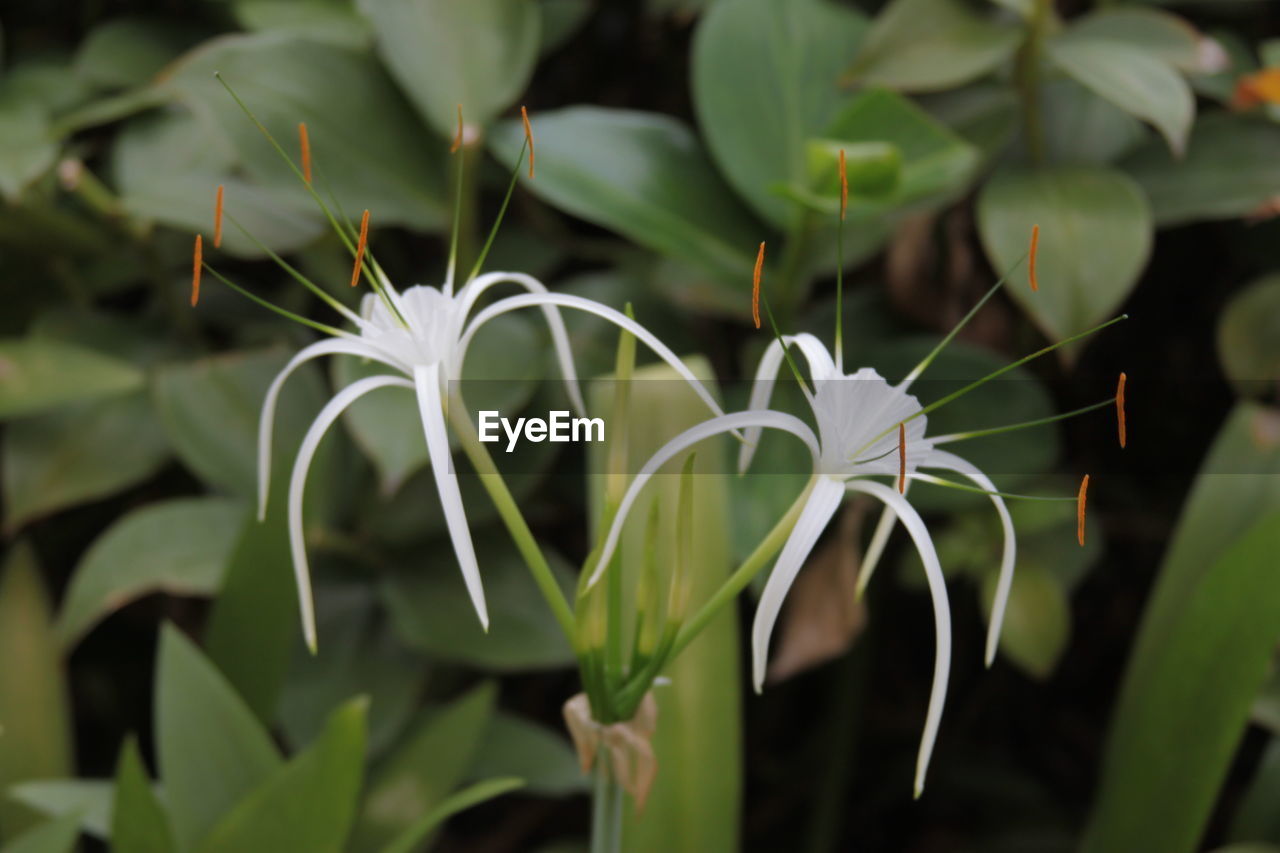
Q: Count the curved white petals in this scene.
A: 11